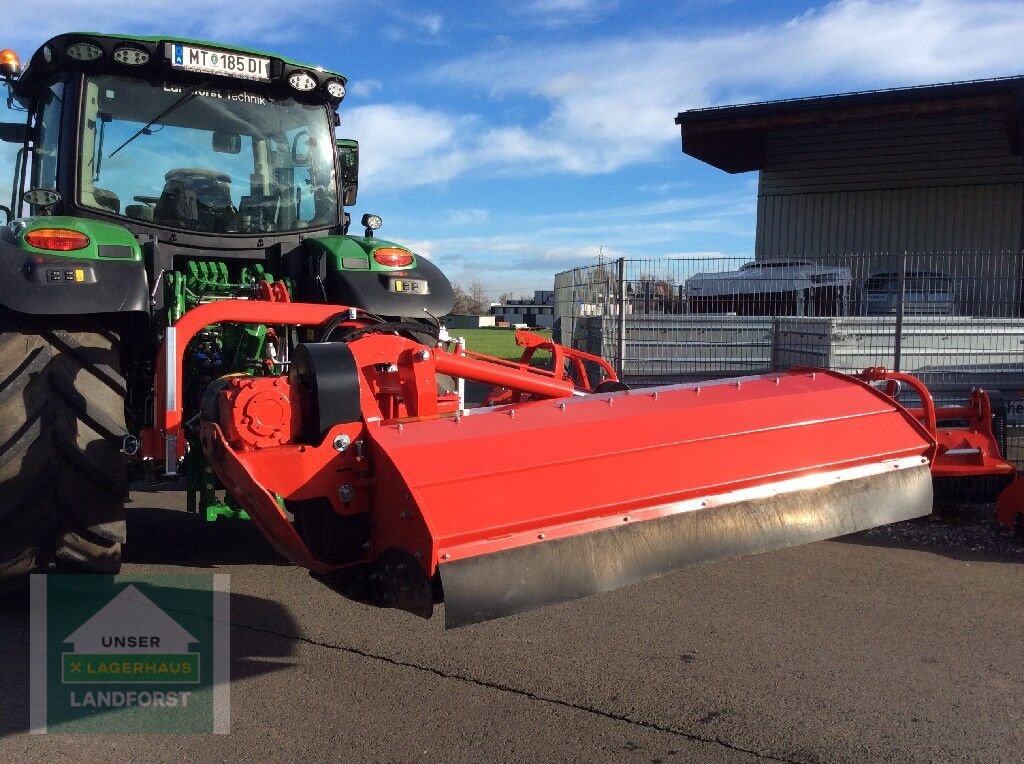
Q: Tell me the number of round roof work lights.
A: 4